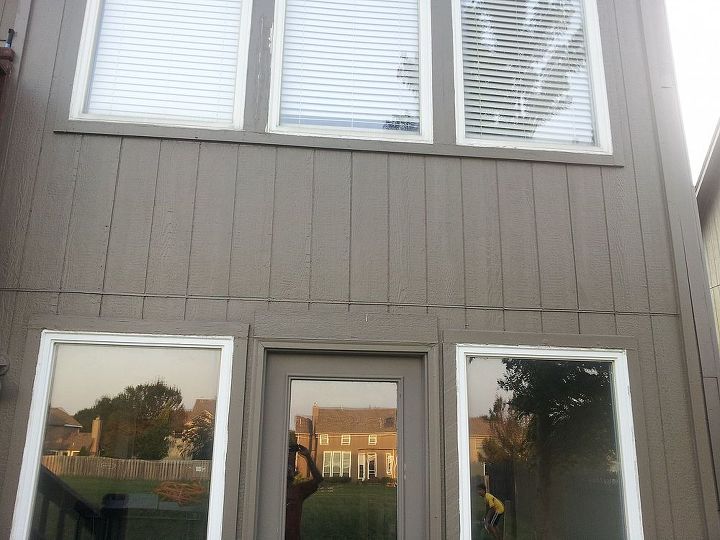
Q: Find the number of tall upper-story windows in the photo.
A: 3